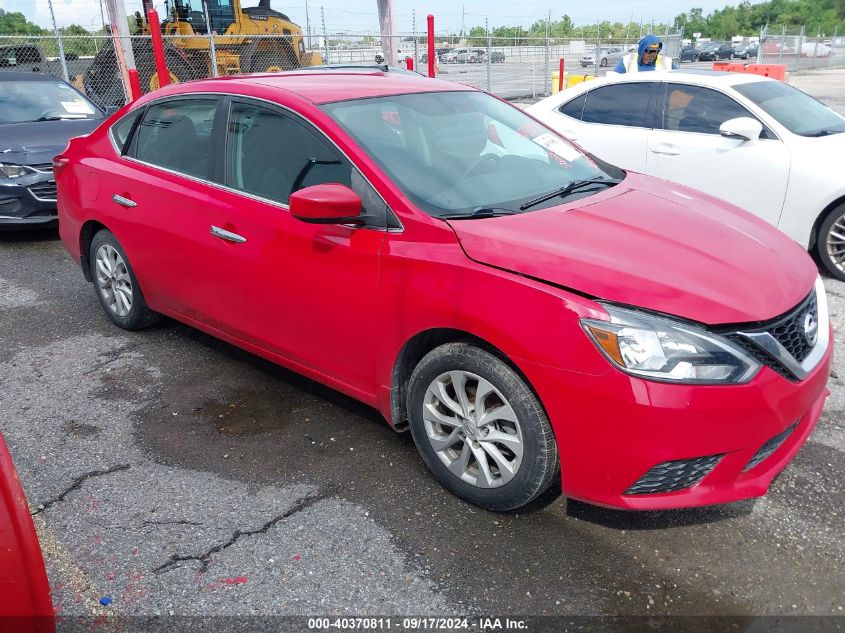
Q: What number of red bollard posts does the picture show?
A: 5